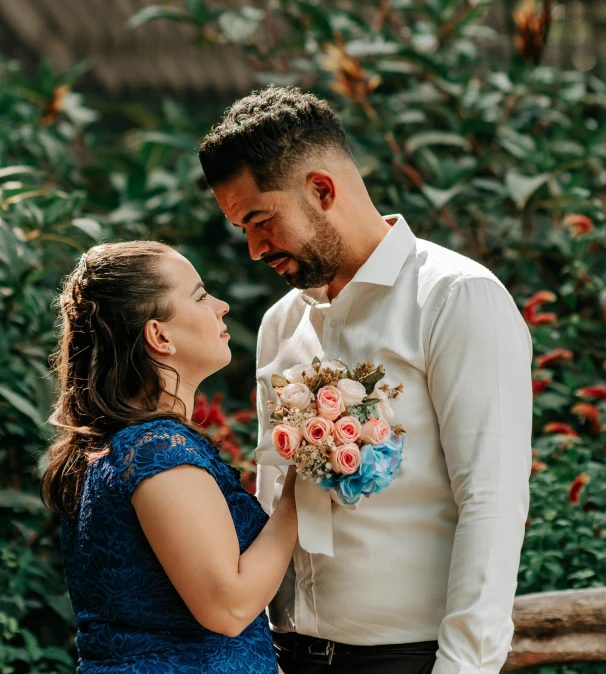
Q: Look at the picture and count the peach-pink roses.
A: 6